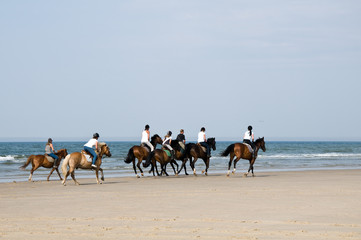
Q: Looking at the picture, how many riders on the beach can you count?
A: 7